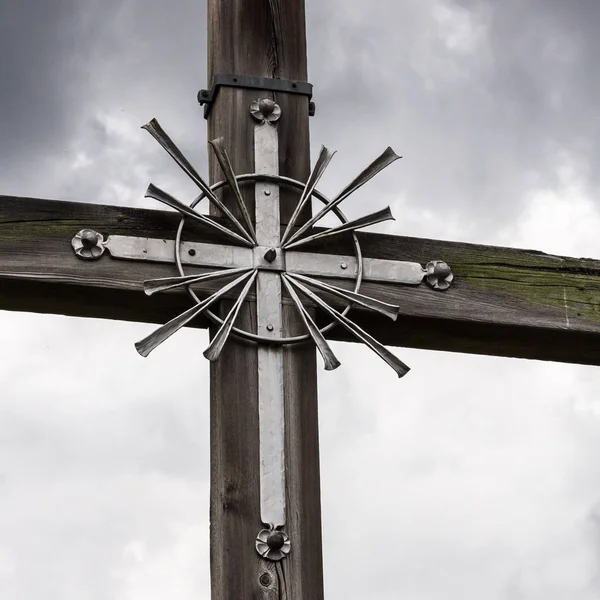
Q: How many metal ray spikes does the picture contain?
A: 12